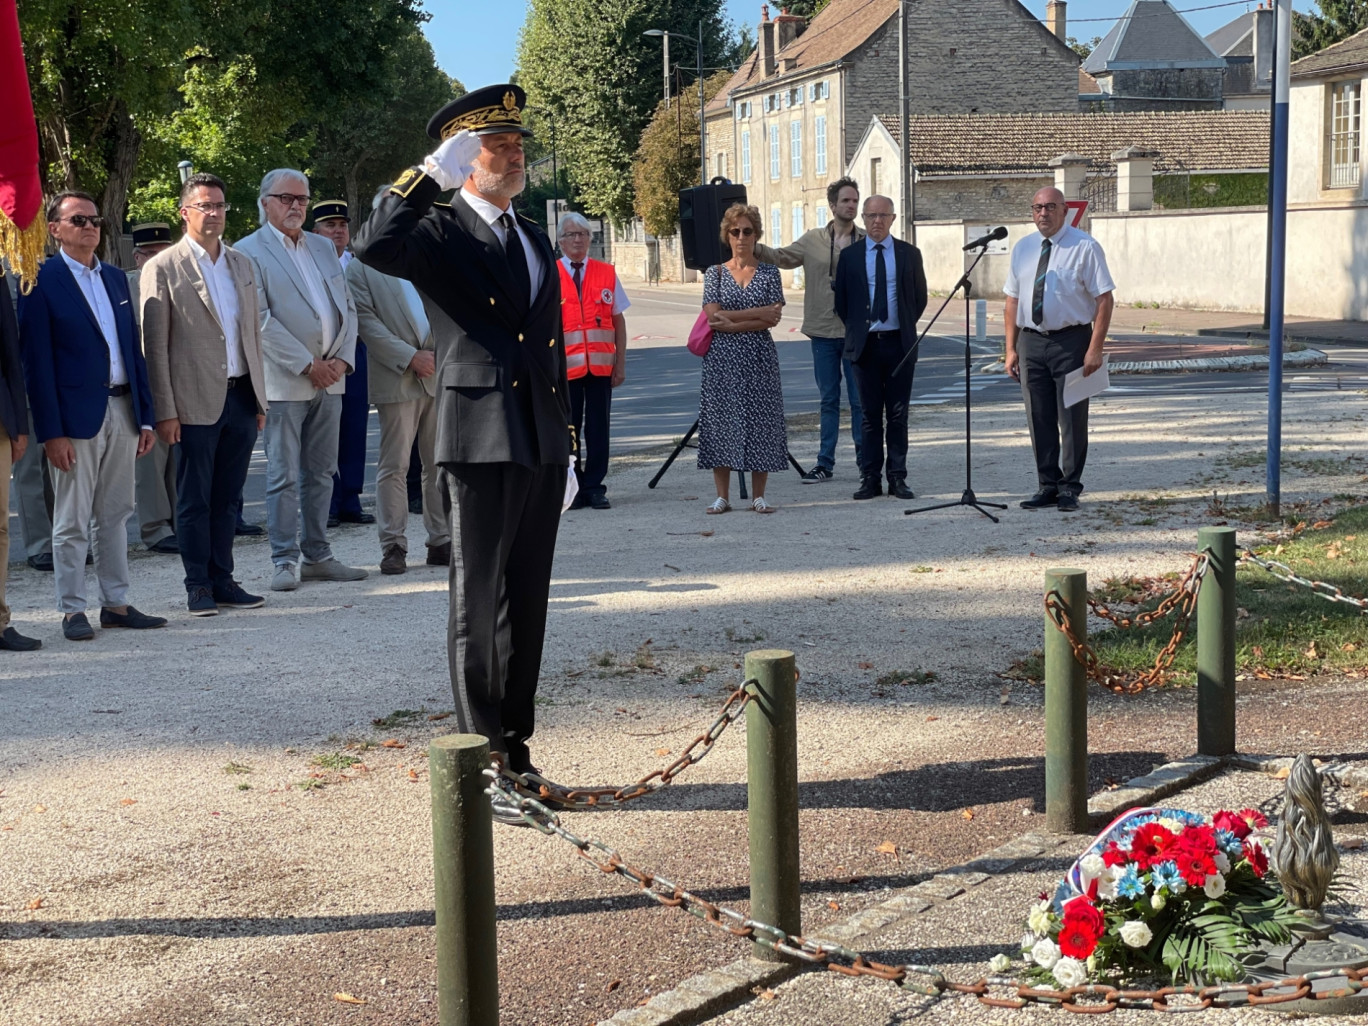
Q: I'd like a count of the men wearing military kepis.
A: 2